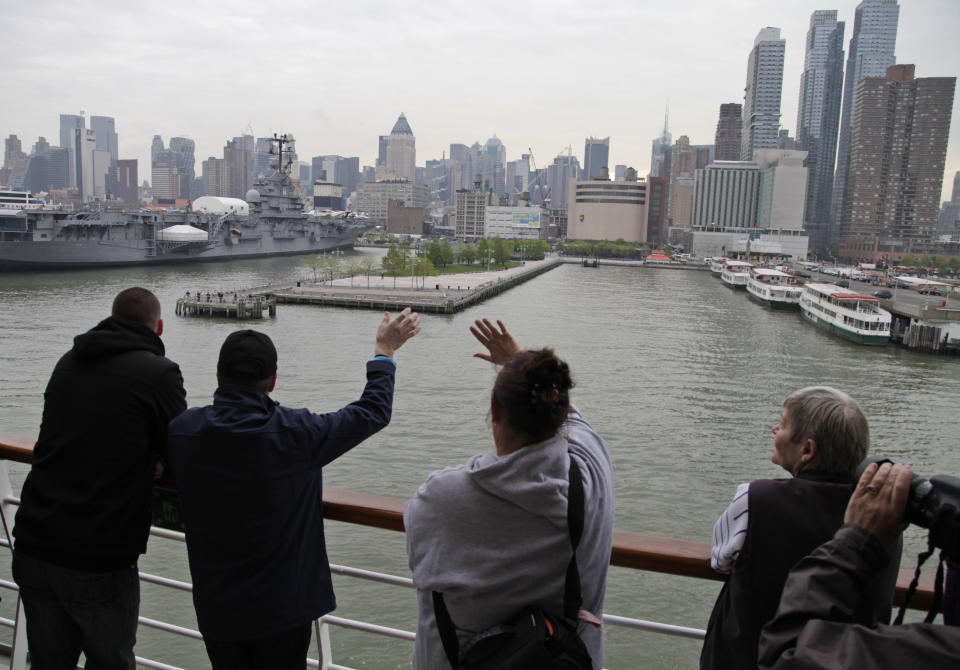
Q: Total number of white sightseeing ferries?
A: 4